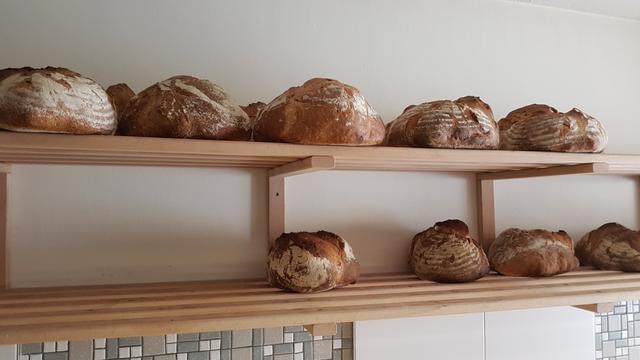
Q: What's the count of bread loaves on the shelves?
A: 11